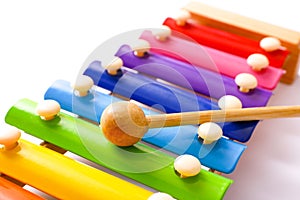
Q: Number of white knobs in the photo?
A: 14